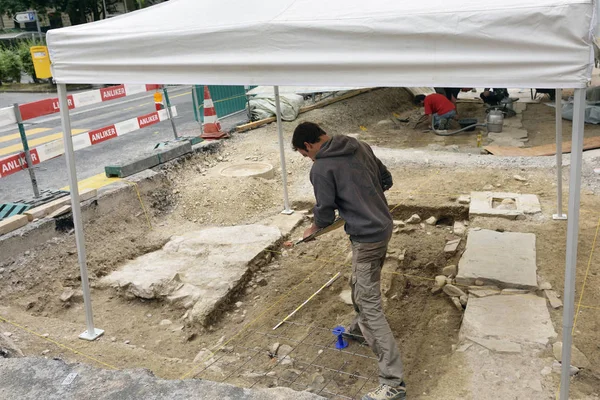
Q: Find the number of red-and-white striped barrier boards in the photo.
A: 2